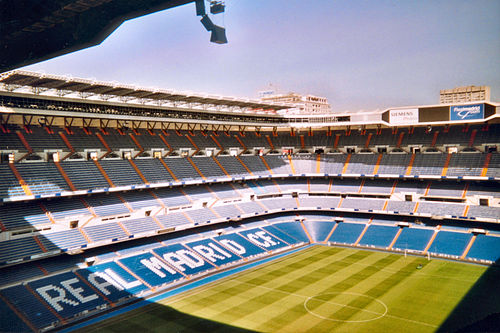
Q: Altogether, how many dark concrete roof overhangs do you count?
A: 1